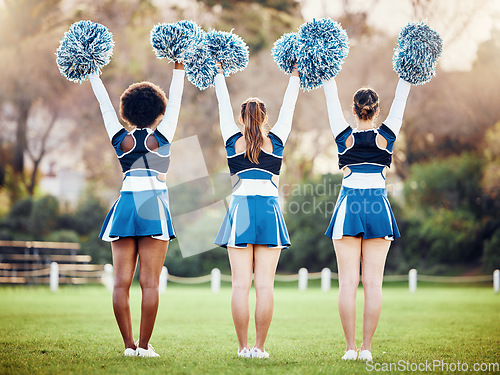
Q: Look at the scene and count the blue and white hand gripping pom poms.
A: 6